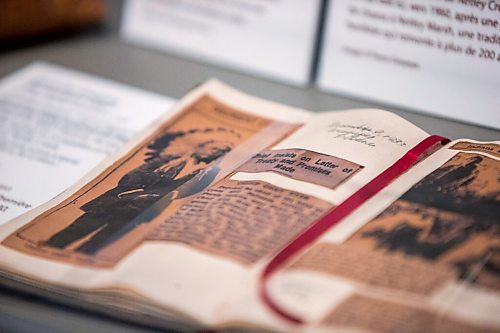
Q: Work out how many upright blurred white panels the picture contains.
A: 2